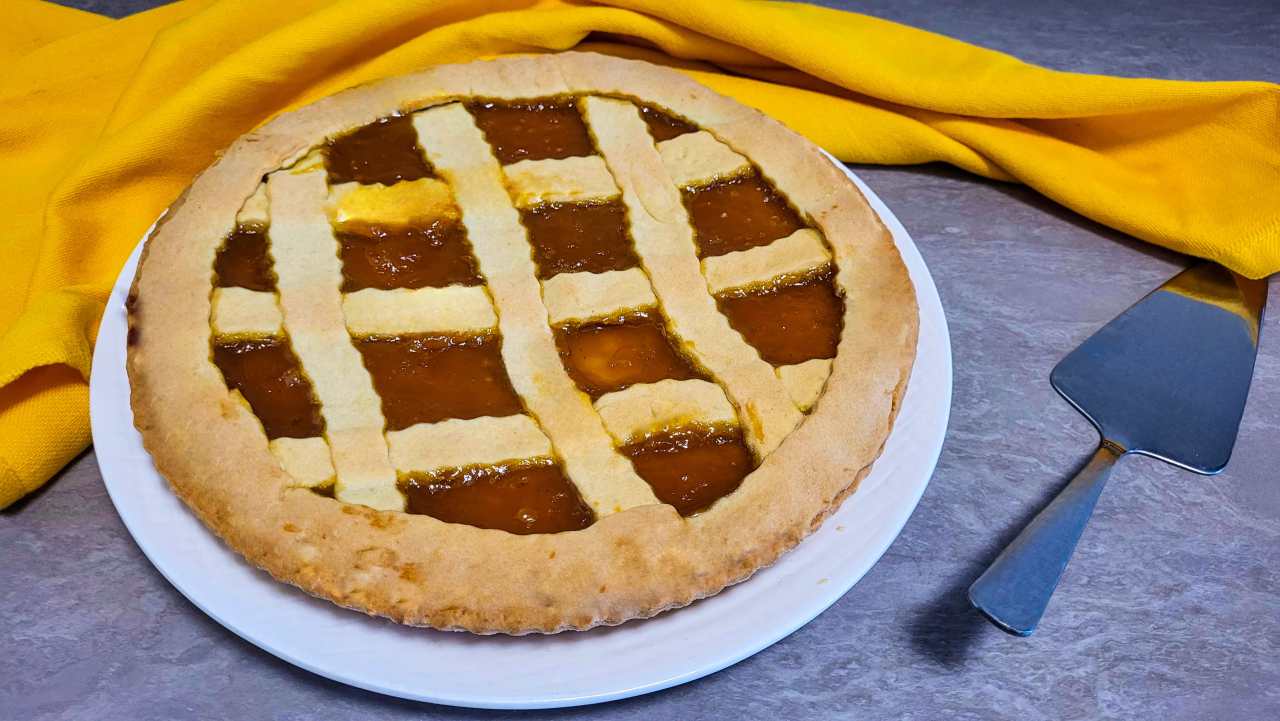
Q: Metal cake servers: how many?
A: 1